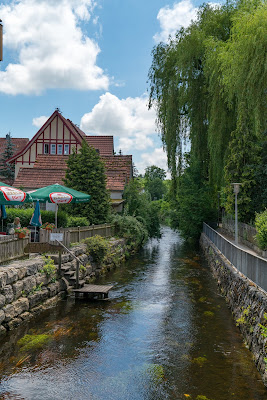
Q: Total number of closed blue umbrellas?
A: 2